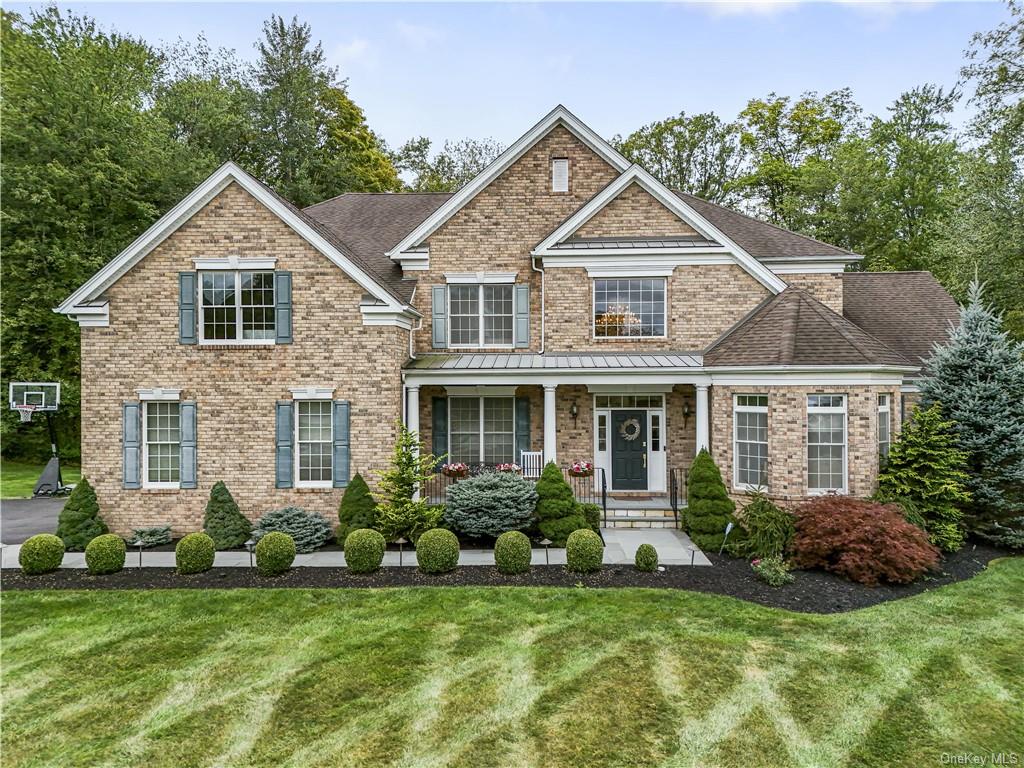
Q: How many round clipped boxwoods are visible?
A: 9